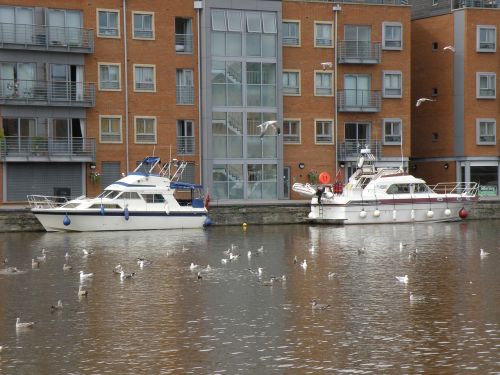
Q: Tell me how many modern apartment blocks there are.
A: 2